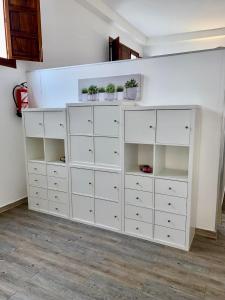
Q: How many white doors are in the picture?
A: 12